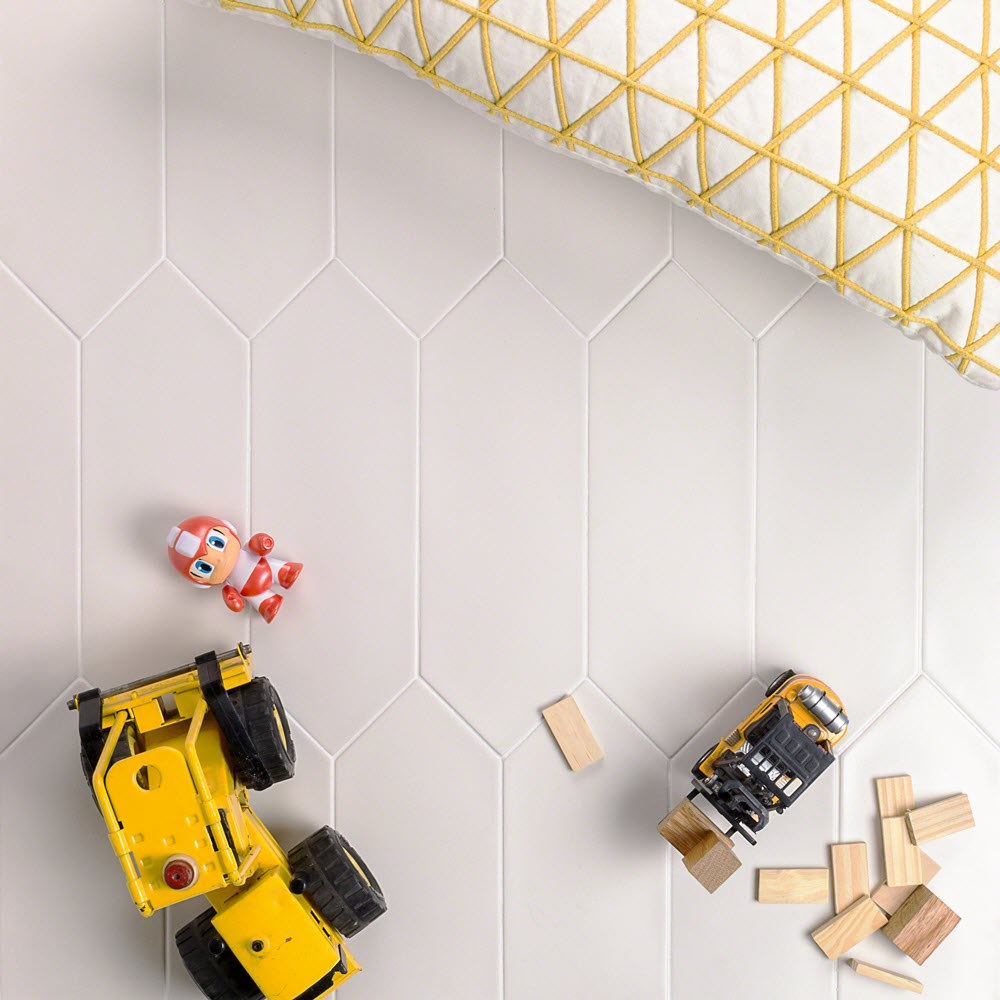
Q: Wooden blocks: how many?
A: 12